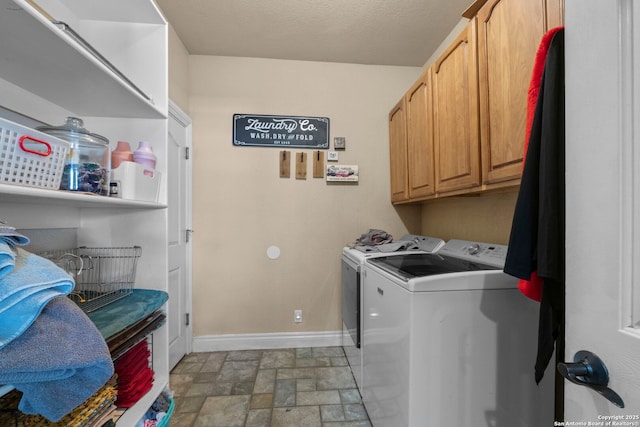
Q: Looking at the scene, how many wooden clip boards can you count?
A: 3